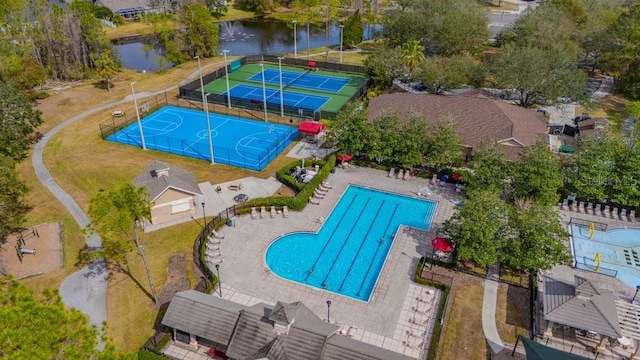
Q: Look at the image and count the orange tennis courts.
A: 0